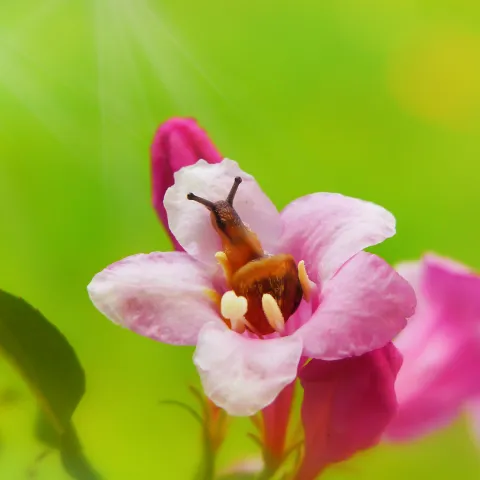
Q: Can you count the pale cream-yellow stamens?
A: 4